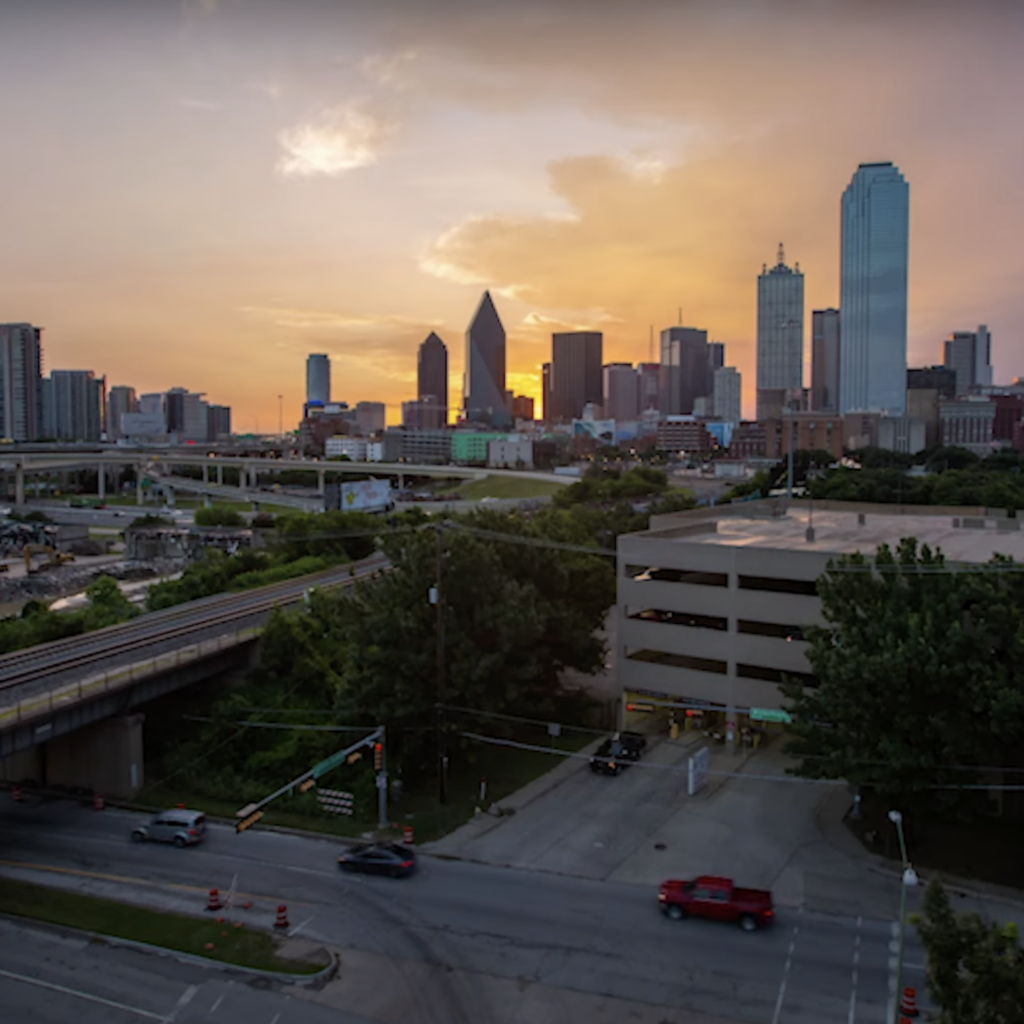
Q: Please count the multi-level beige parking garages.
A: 1